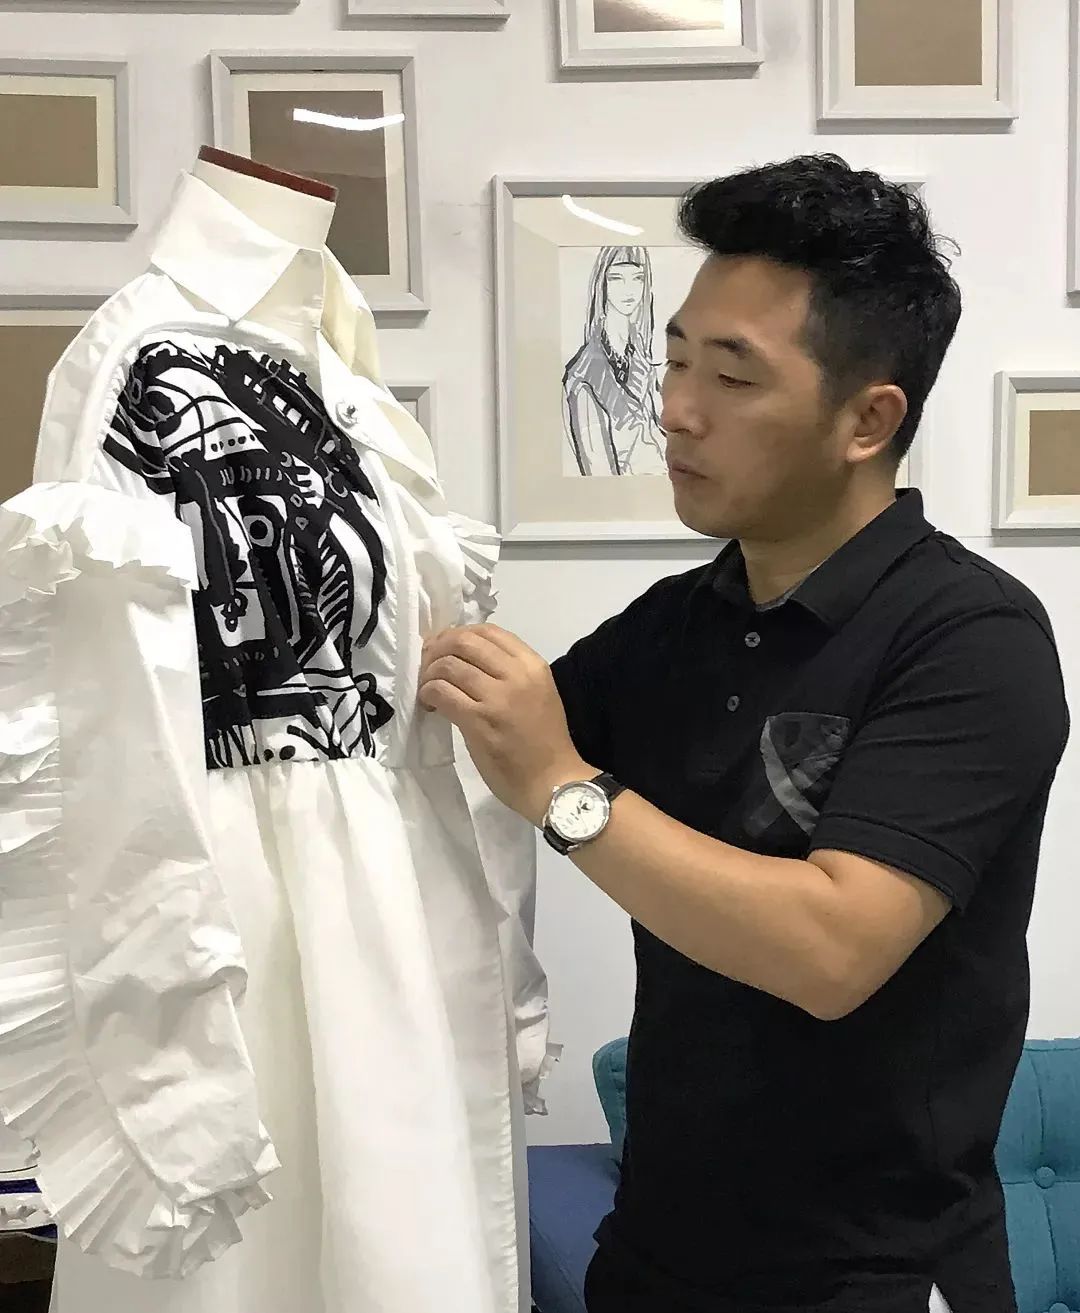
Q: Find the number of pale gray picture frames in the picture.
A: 11